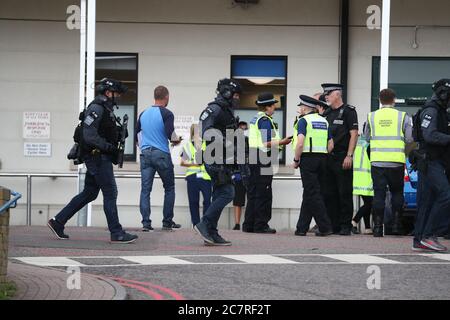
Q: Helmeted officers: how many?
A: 3